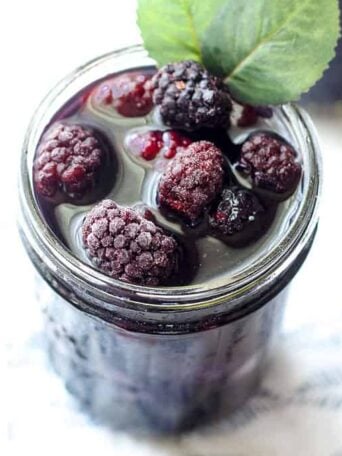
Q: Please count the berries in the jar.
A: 9